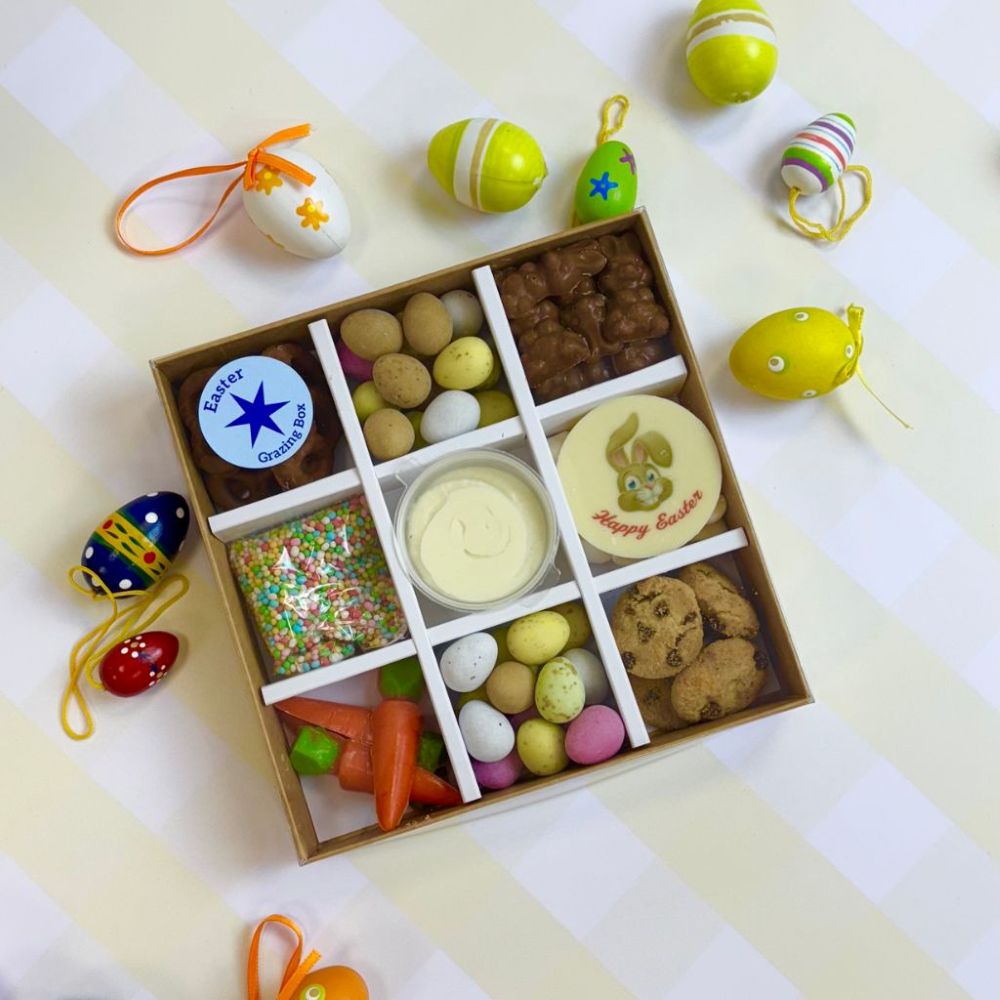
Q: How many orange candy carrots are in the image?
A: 3